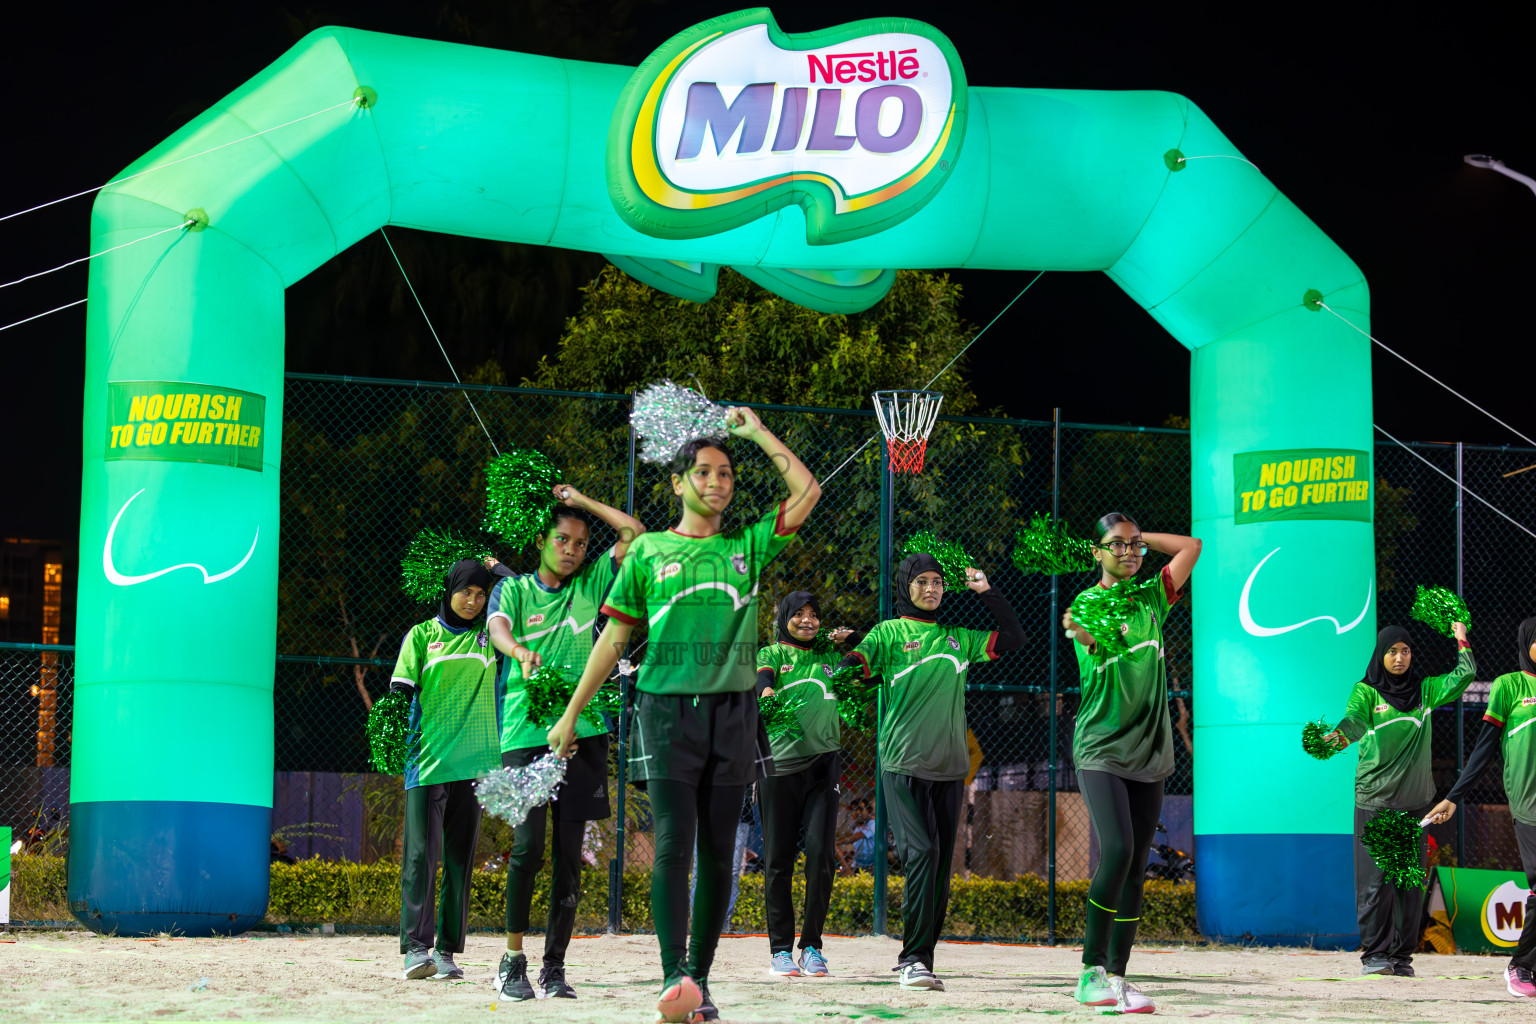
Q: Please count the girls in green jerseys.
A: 8